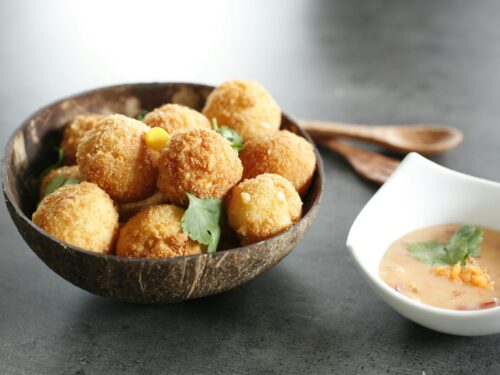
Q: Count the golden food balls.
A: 10